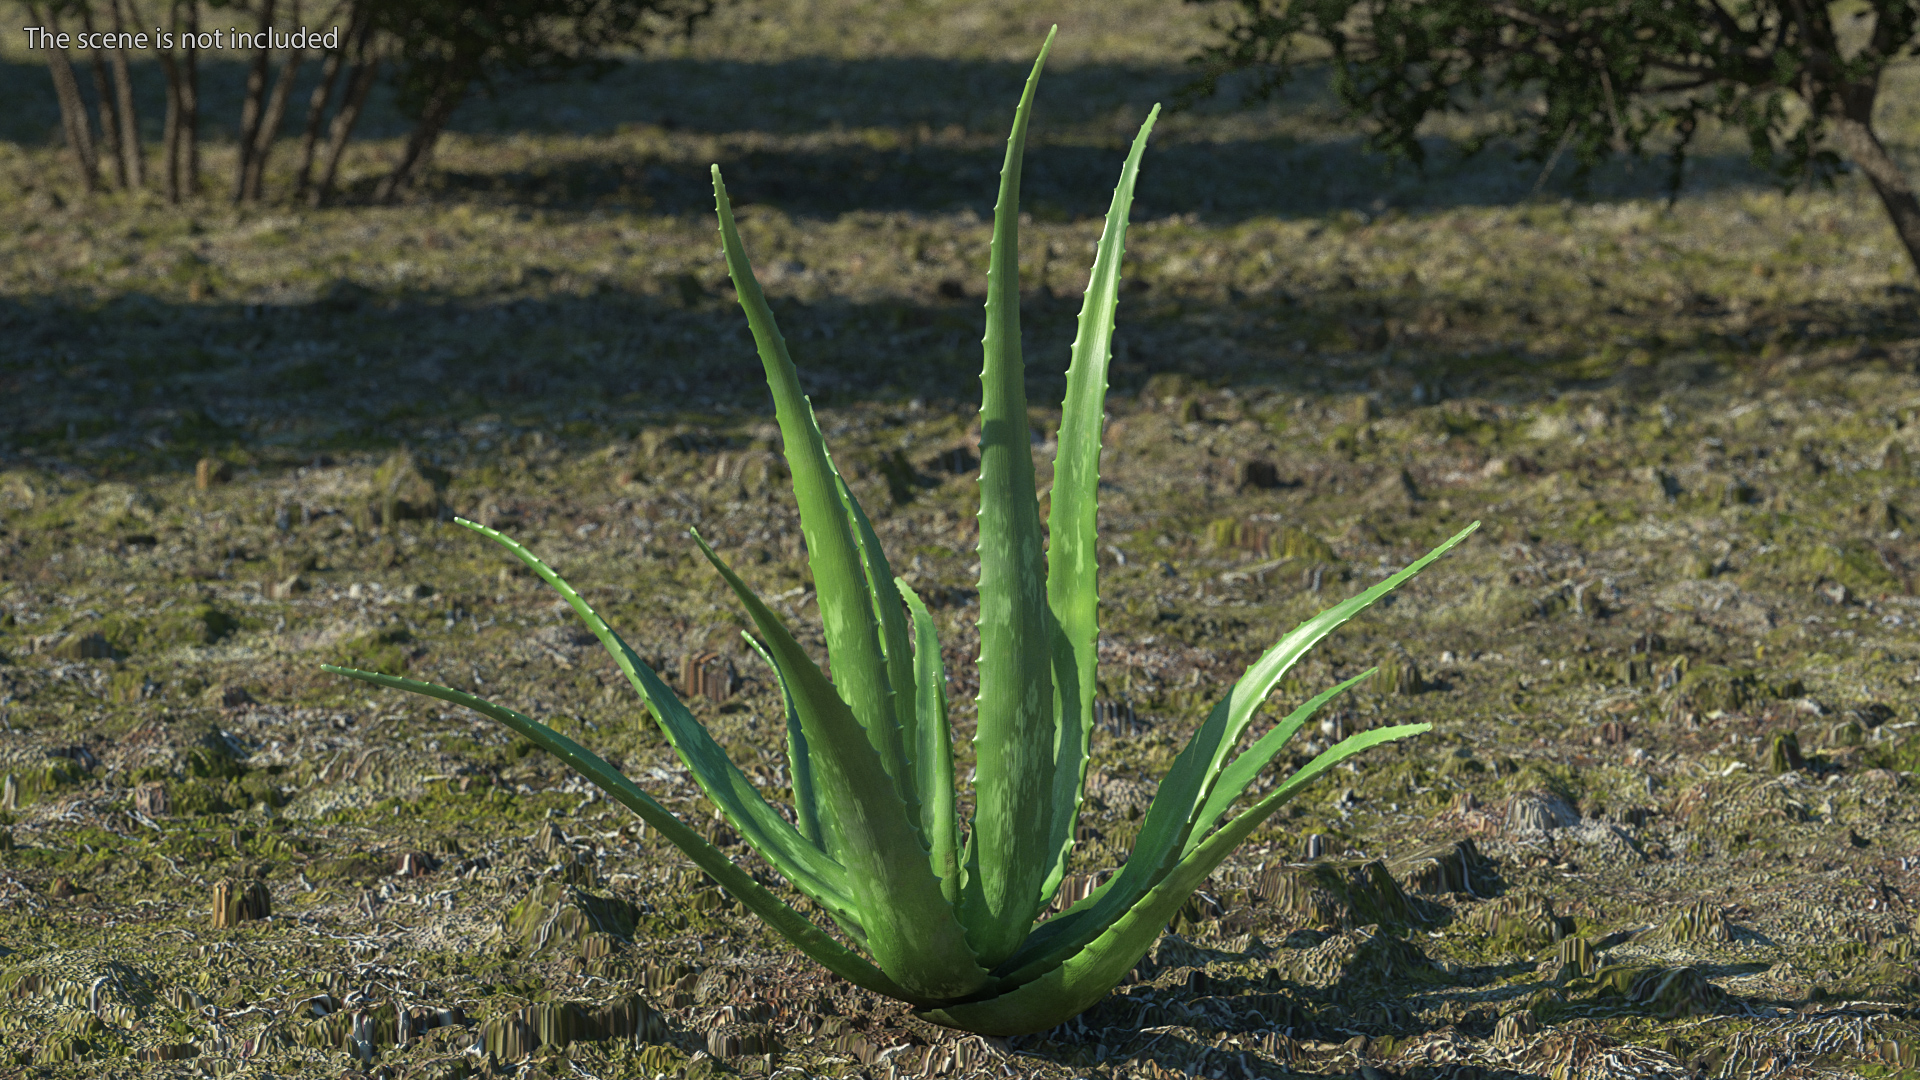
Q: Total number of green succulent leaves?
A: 13